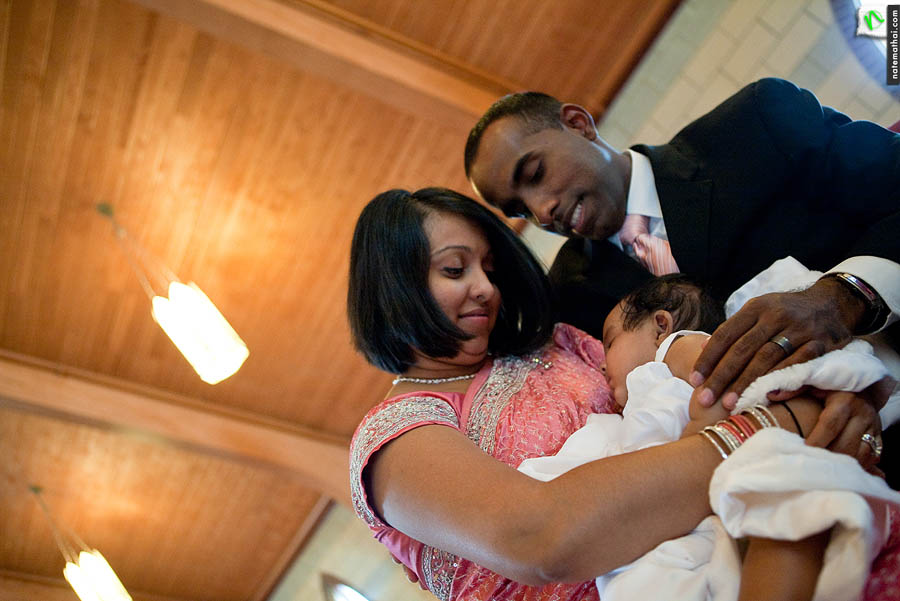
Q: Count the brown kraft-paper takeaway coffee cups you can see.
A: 0